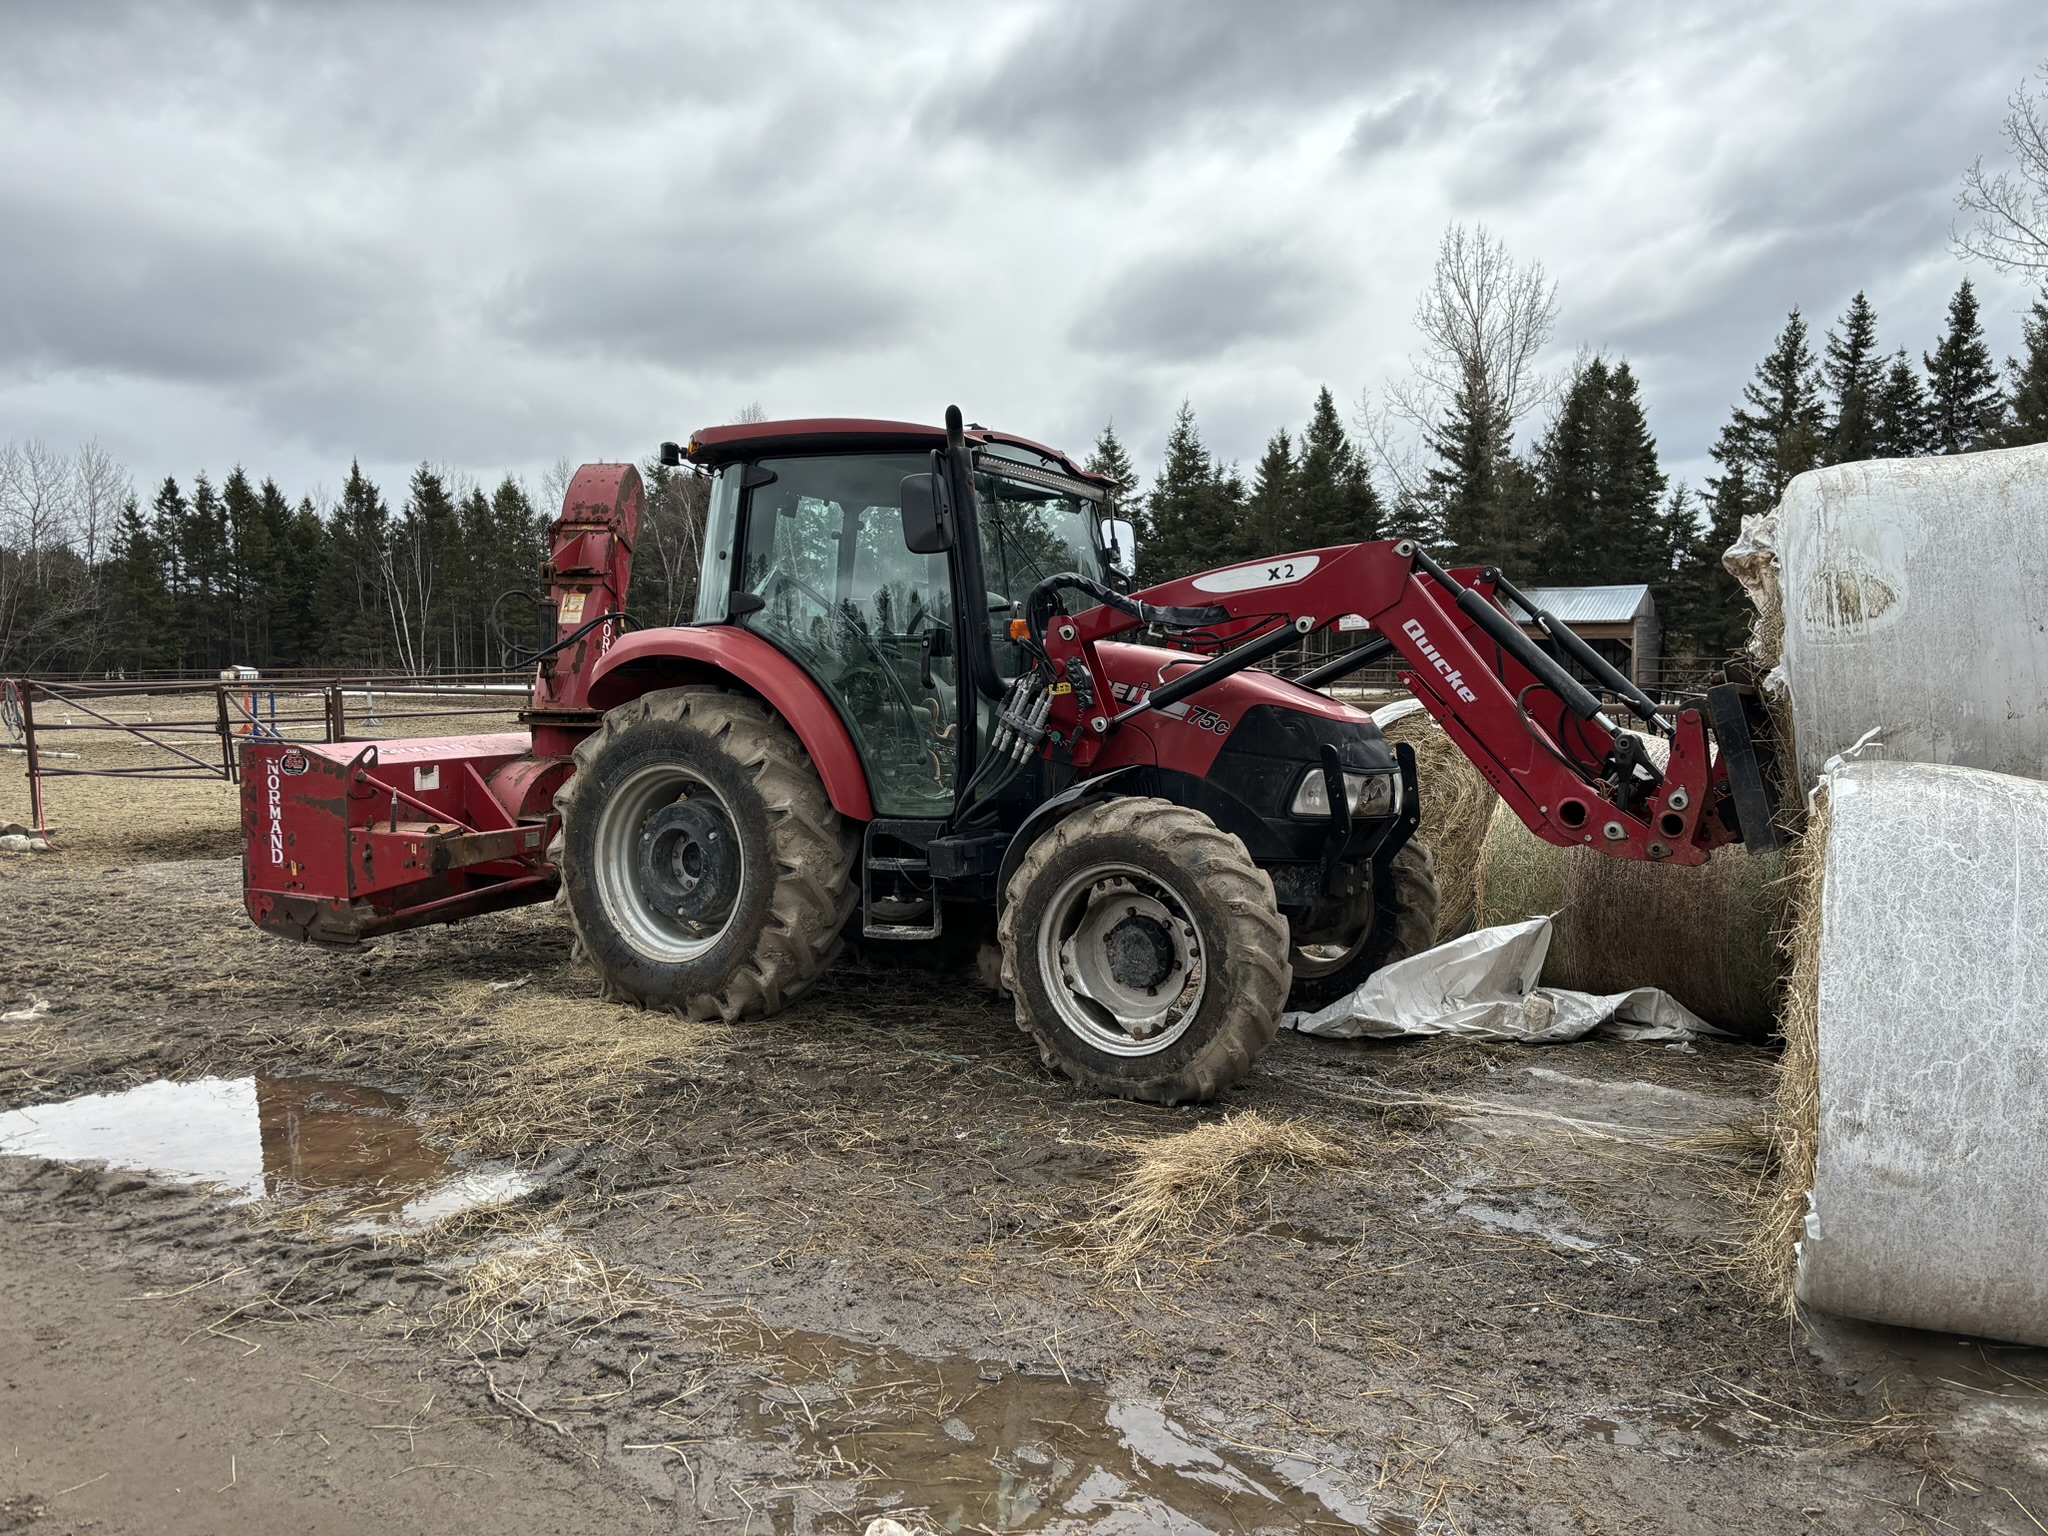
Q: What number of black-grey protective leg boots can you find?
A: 0